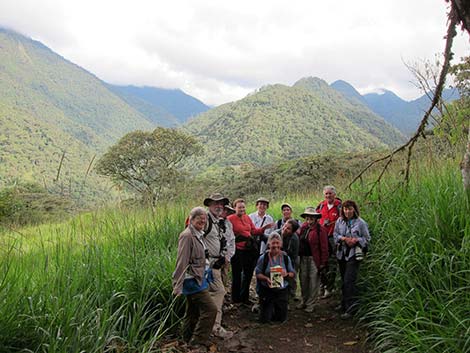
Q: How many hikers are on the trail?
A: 11